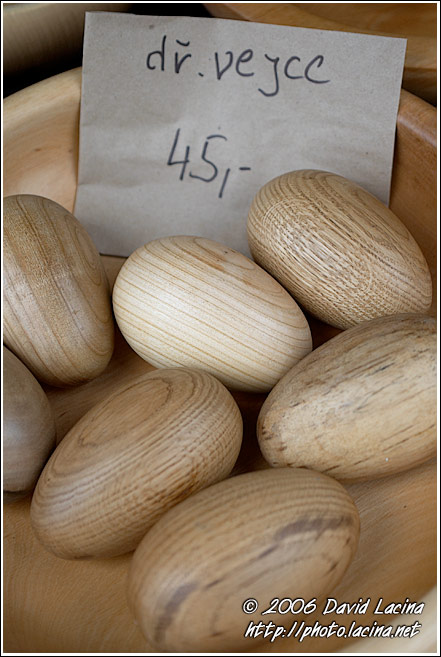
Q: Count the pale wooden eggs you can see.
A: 7